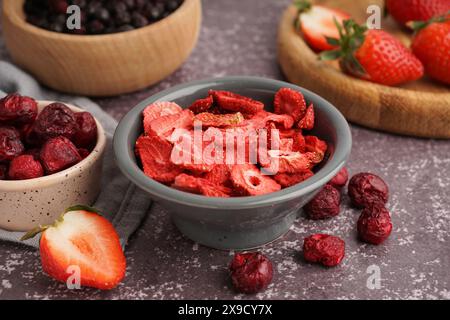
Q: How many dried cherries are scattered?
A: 6